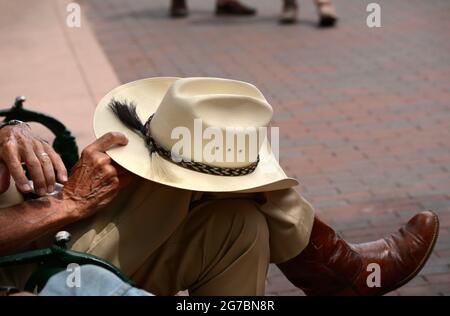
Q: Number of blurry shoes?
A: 4